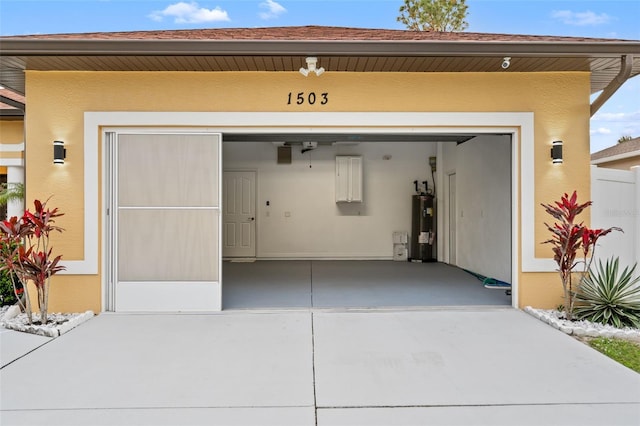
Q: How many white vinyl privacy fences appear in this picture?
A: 1